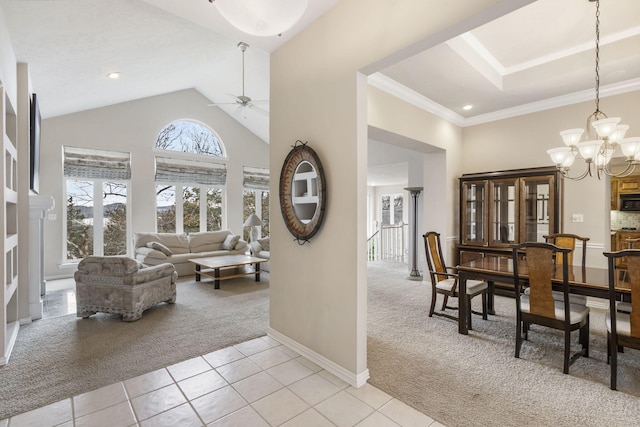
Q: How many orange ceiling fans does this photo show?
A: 0